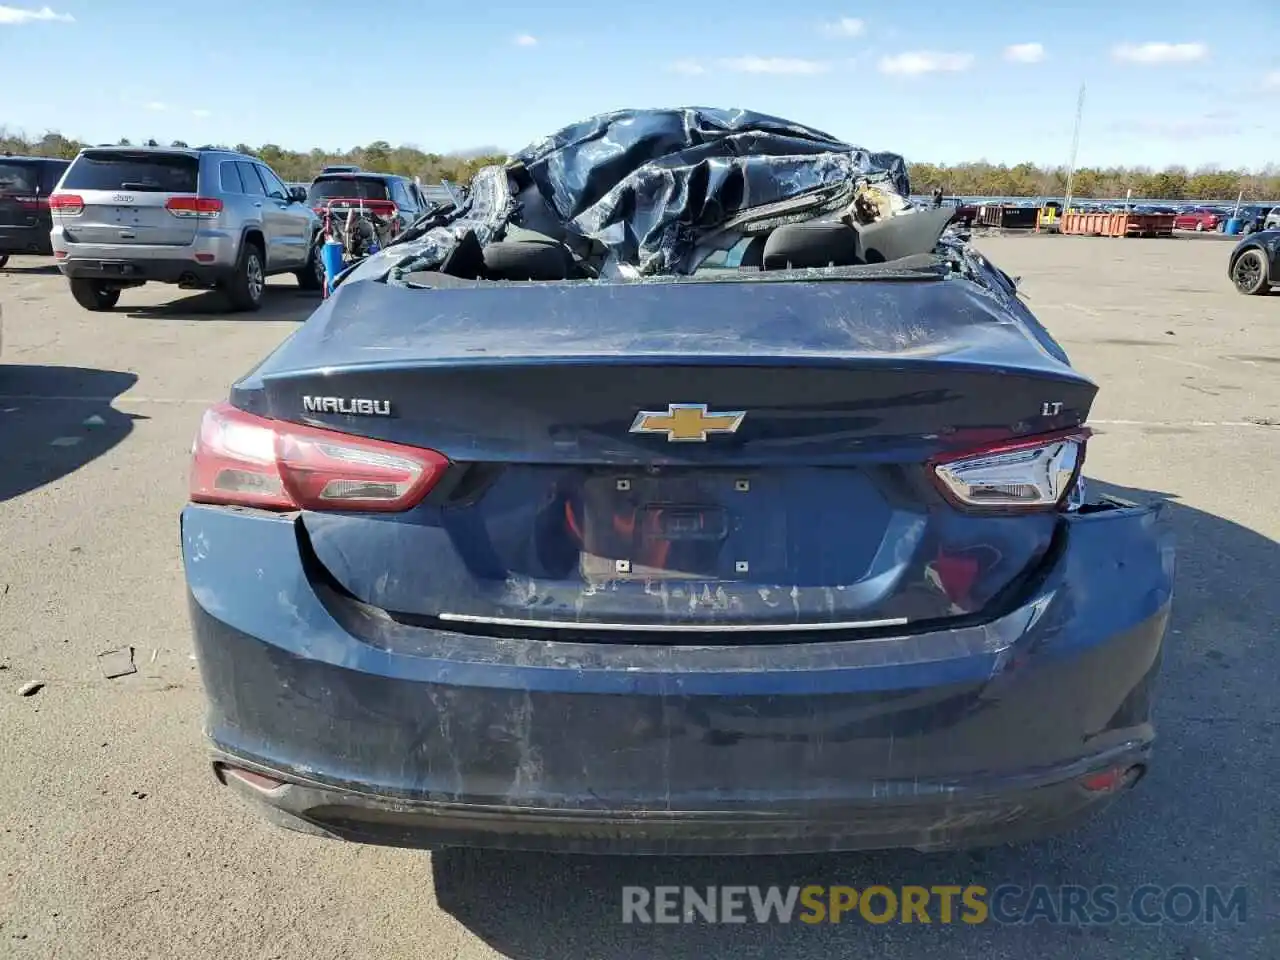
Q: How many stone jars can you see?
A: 0